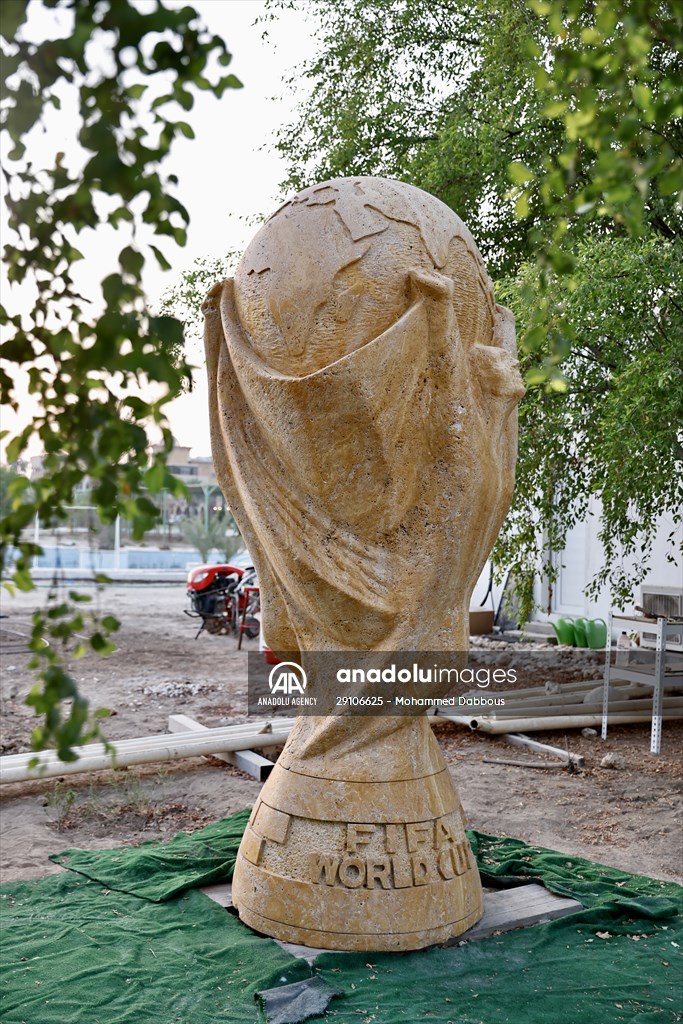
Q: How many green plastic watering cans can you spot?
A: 3